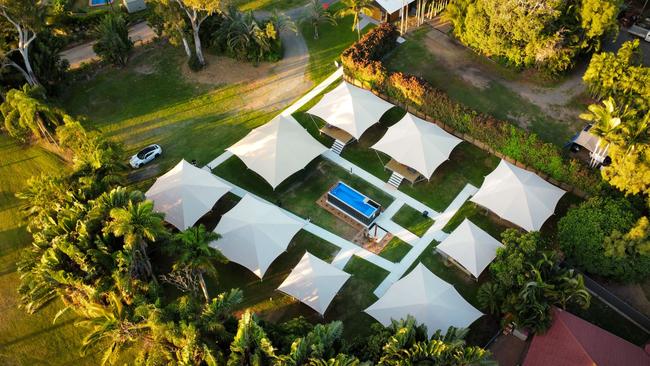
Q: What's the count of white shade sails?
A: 9